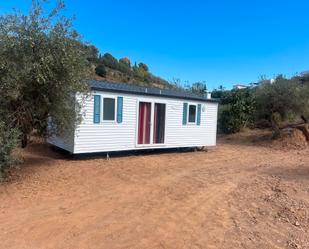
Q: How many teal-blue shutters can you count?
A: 4